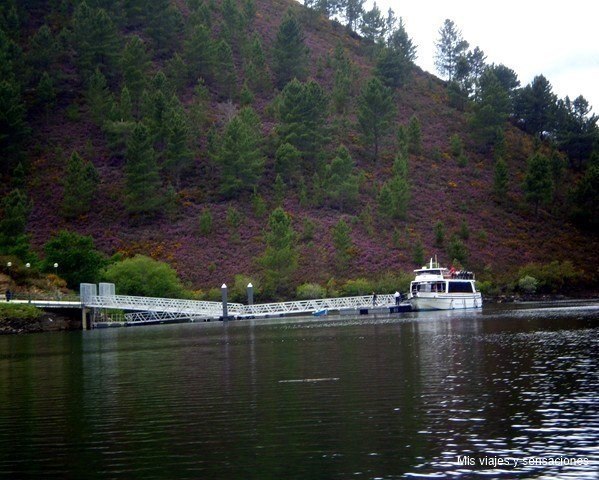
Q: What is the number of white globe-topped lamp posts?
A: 3